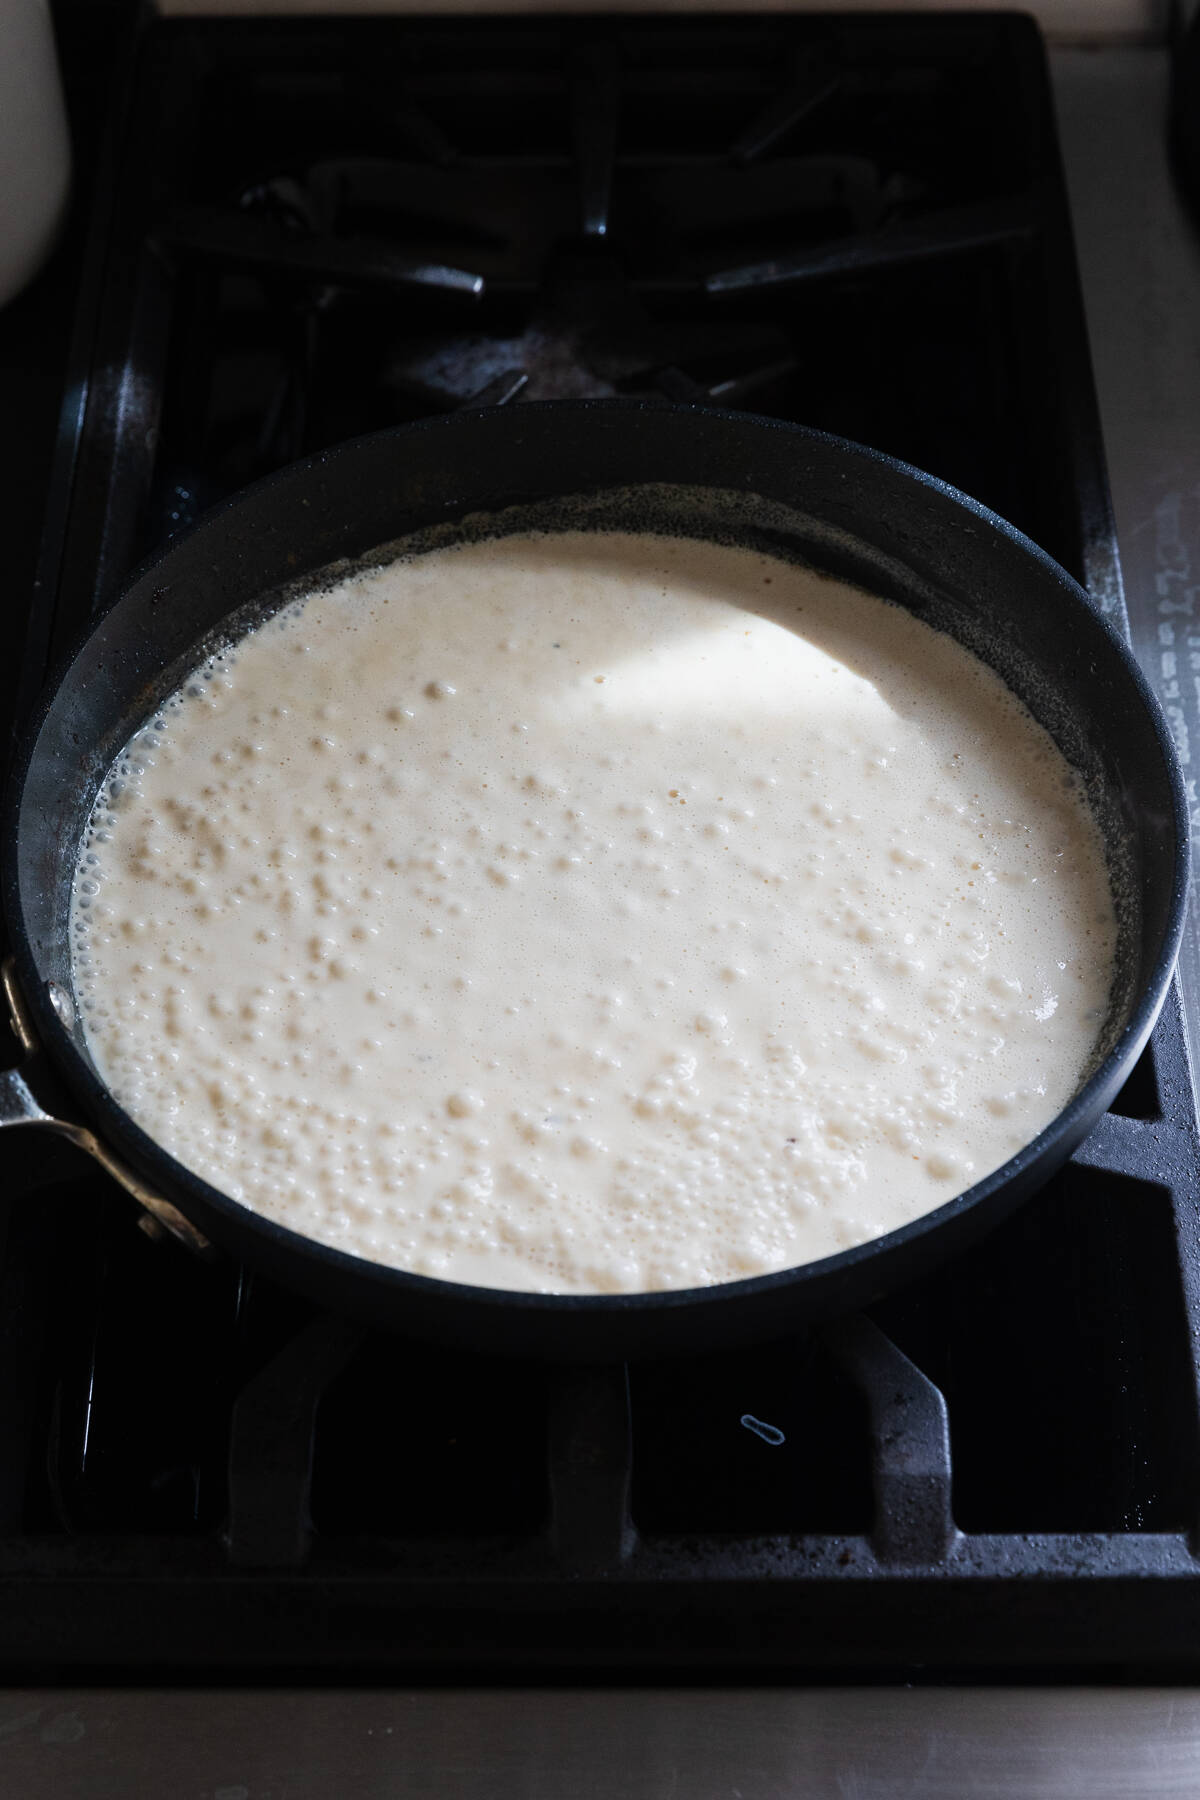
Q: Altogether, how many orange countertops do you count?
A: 0